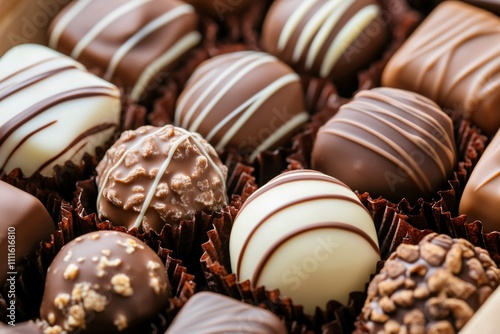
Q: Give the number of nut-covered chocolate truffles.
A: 3